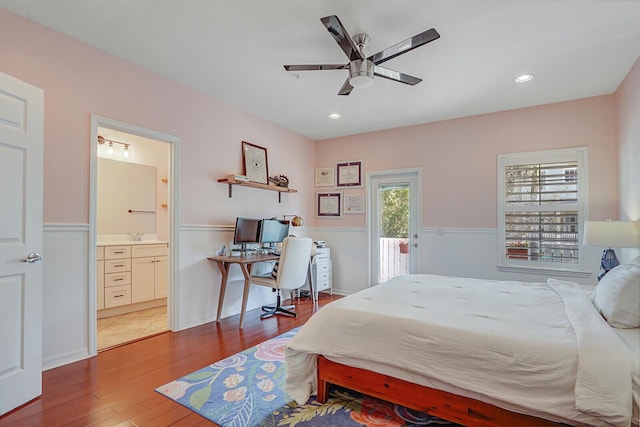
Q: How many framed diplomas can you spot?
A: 4